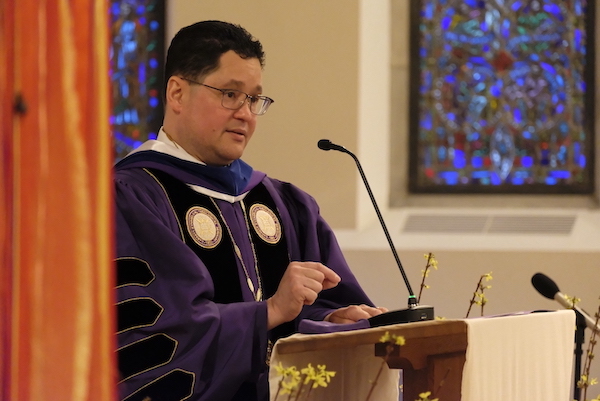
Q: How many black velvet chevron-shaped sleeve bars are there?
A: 4